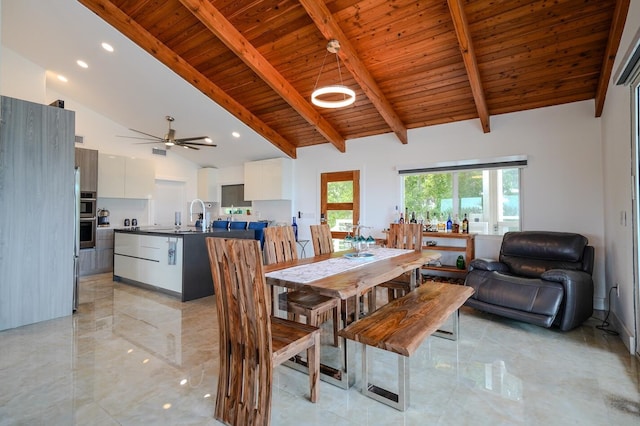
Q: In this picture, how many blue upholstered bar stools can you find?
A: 4